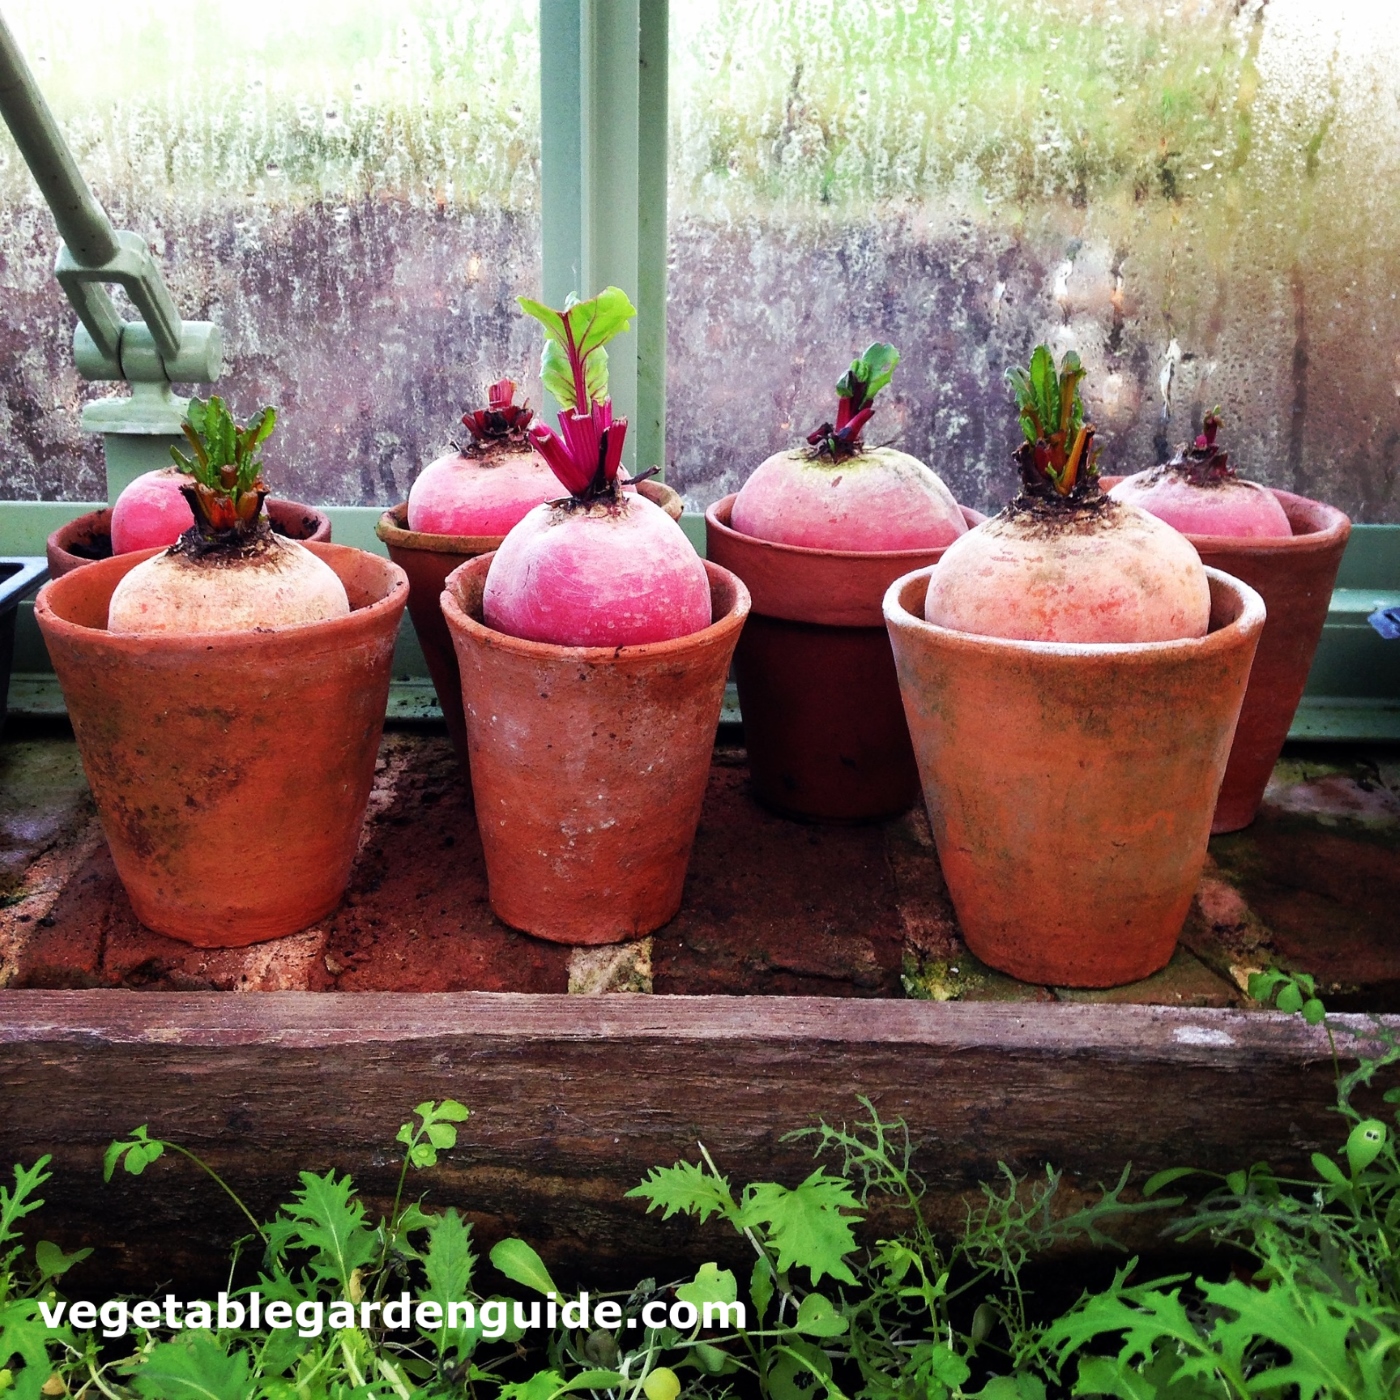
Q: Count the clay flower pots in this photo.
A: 7